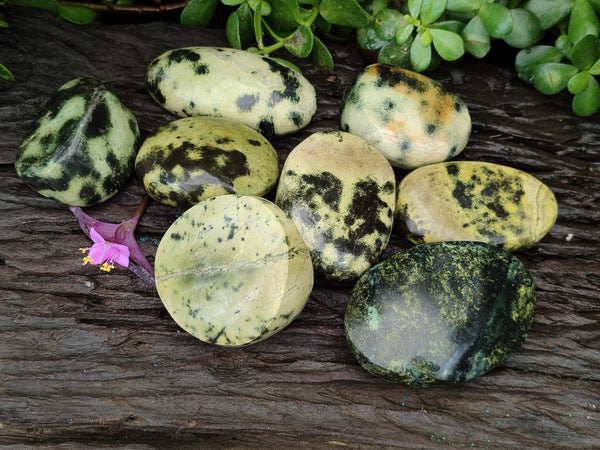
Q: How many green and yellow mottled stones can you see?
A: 8